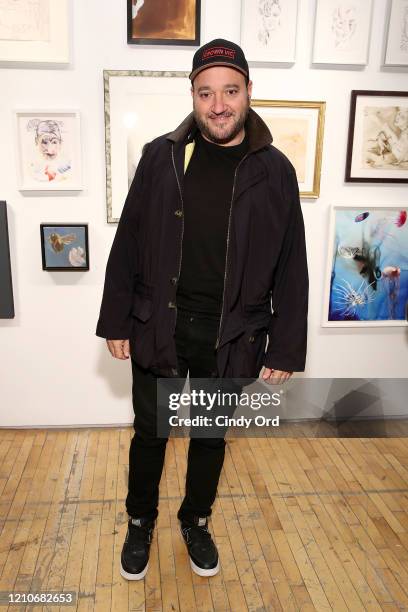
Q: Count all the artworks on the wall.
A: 12